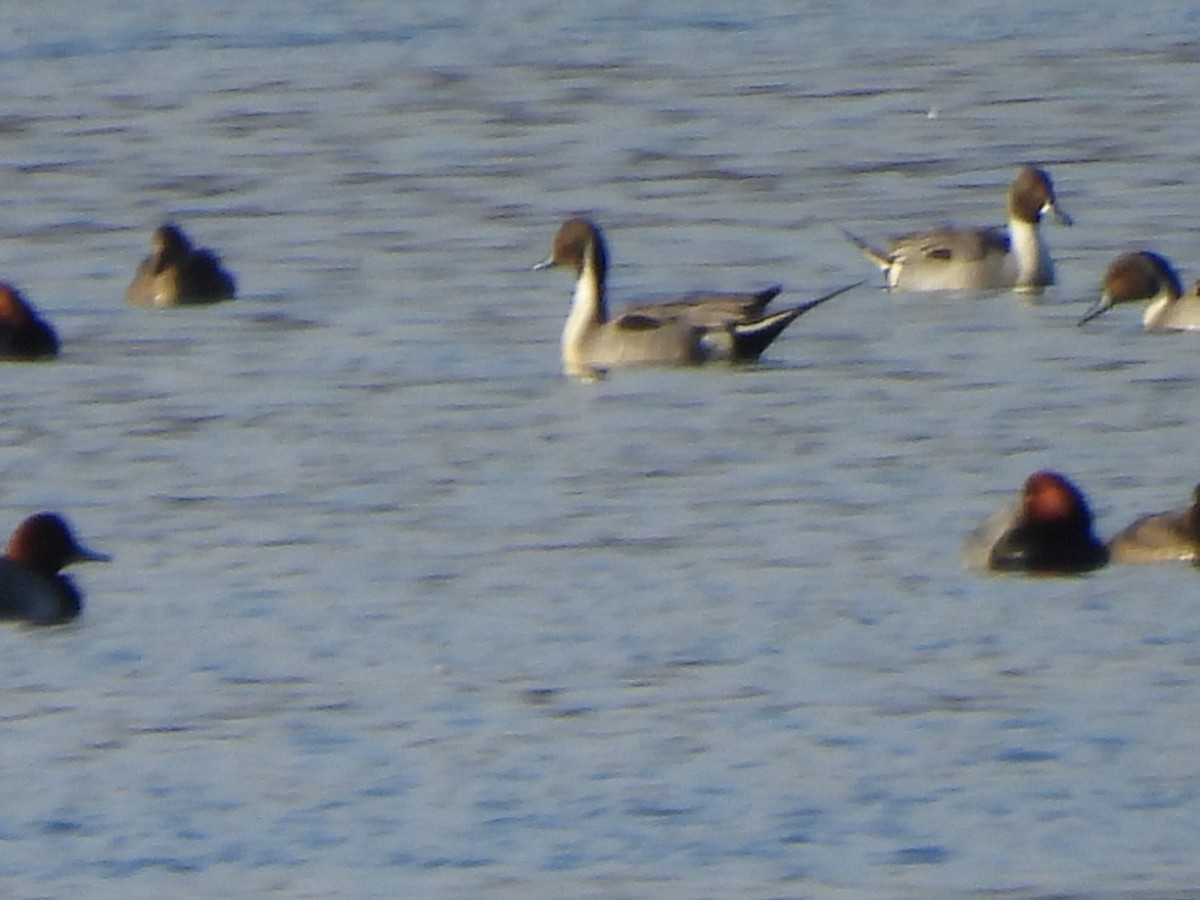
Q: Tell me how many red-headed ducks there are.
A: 3